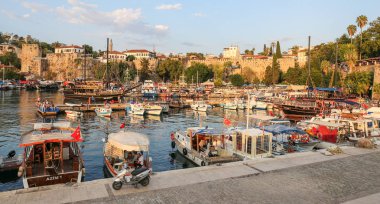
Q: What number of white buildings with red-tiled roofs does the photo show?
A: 3